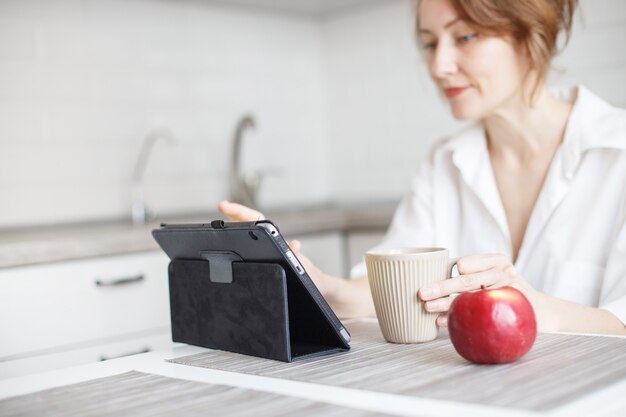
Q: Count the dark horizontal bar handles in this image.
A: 2